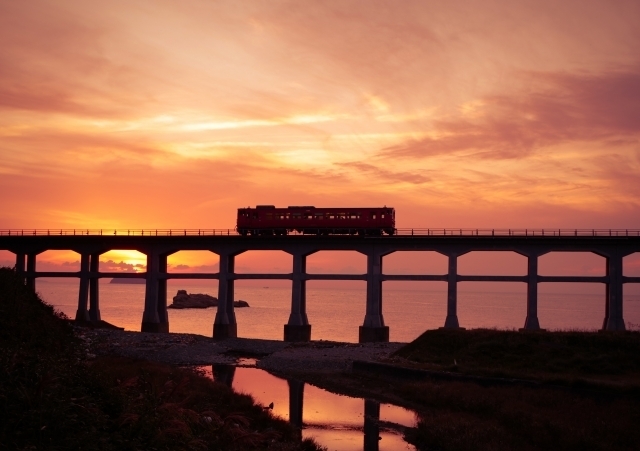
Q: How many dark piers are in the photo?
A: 9